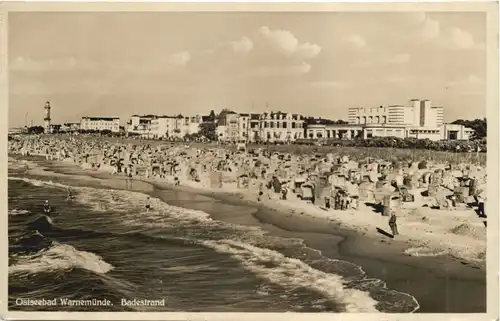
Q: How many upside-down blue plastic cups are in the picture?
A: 0